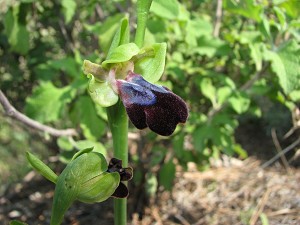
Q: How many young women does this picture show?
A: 0